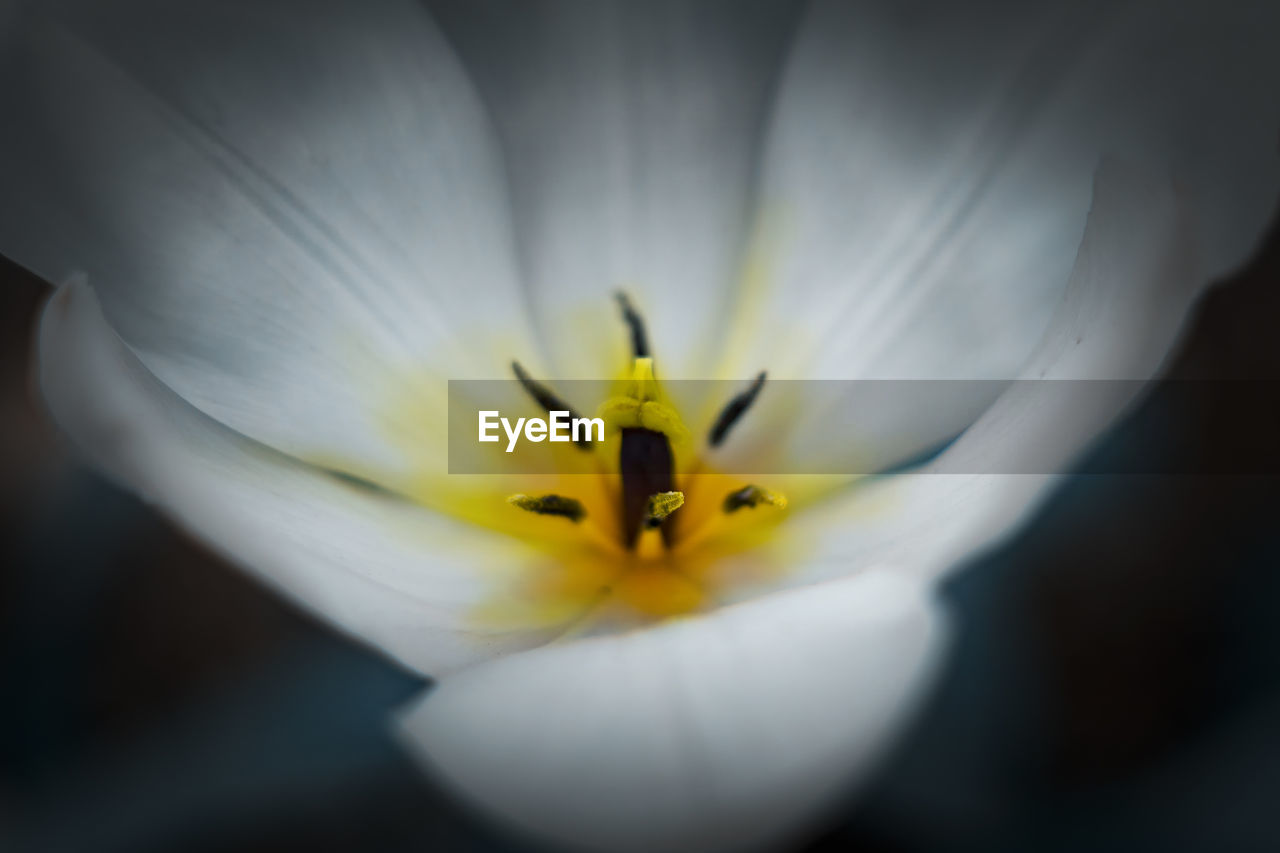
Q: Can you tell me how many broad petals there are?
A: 6